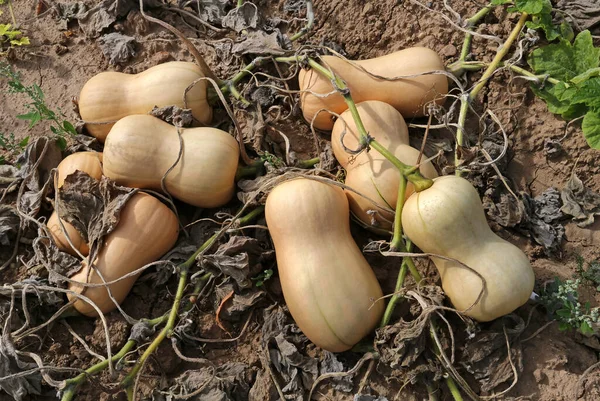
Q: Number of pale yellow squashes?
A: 8